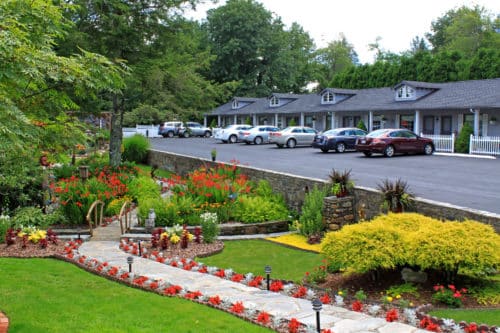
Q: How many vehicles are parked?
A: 7